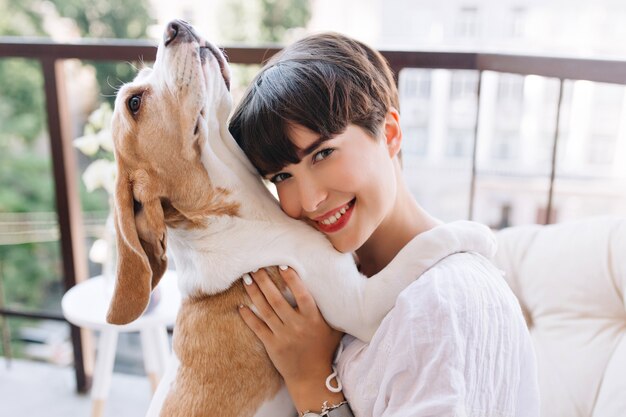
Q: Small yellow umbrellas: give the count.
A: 0